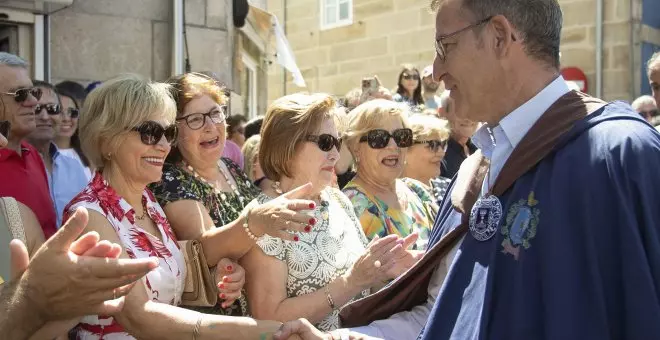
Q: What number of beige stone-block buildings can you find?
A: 1